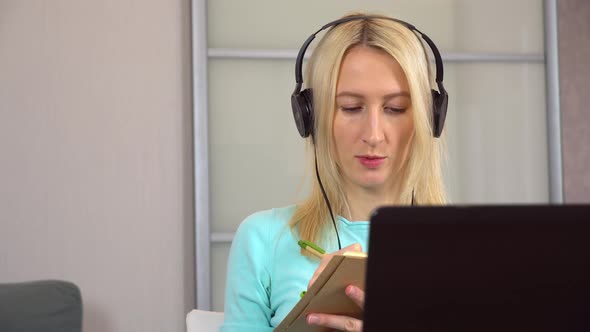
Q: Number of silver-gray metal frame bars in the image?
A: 4